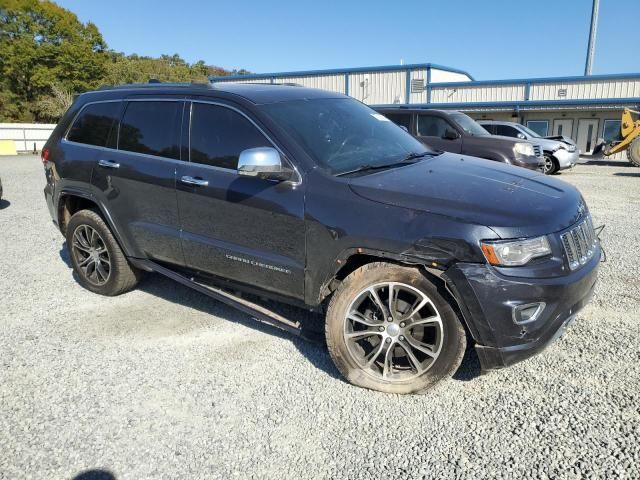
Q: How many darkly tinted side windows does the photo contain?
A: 3